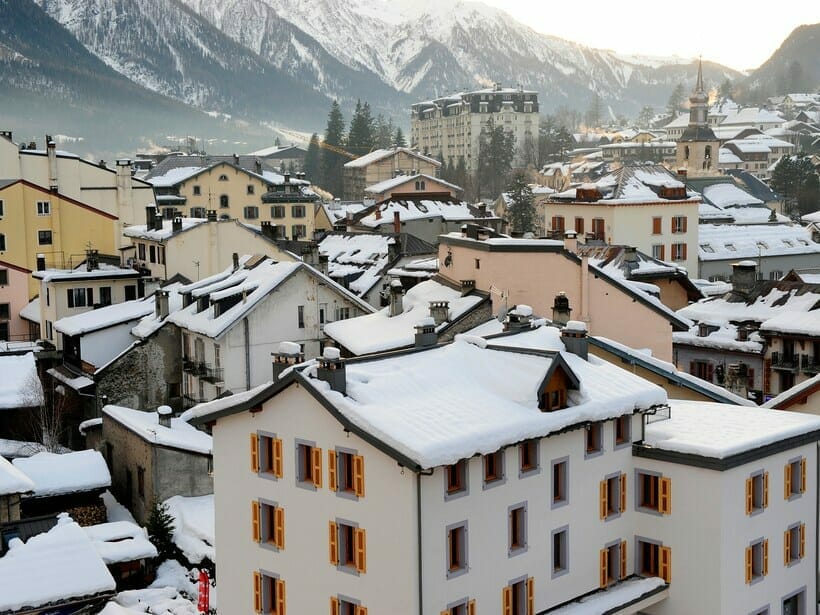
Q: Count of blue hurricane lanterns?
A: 0